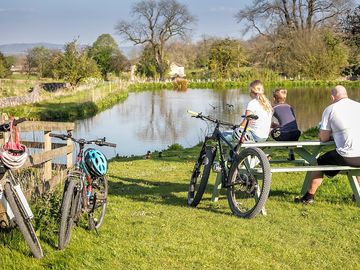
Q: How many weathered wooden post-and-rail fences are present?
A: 1